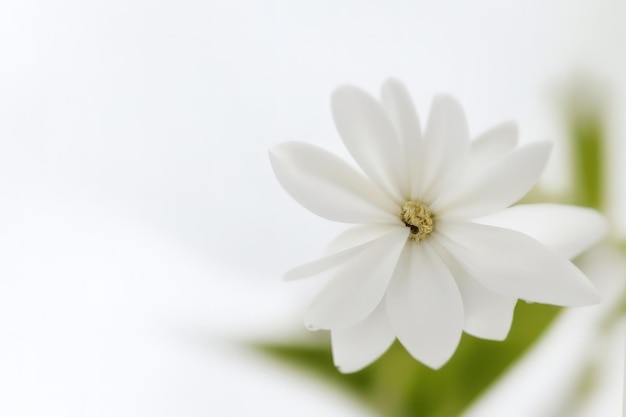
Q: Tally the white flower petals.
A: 14